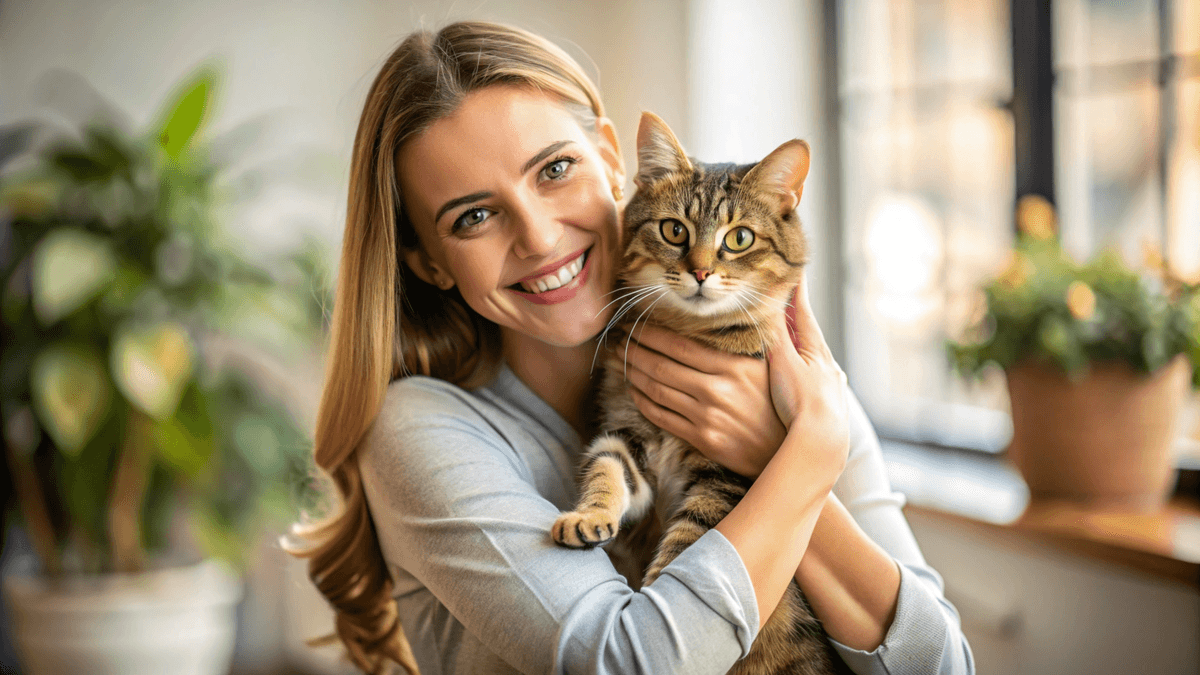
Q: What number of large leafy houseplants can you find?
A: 1